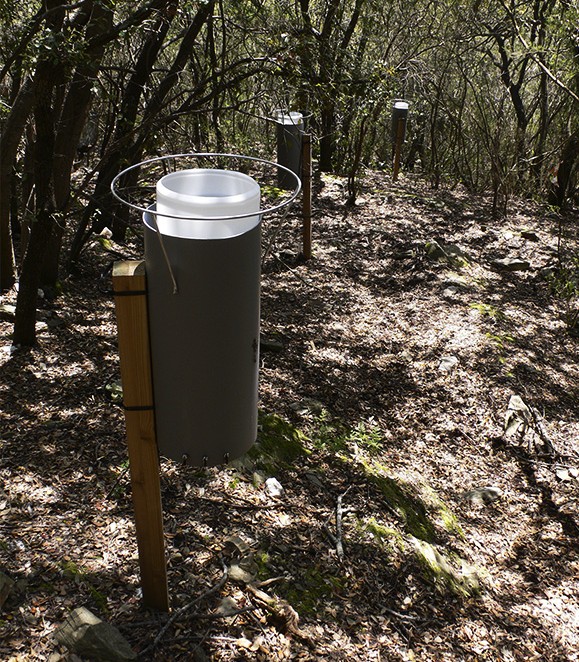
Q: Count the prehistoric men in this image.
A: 0